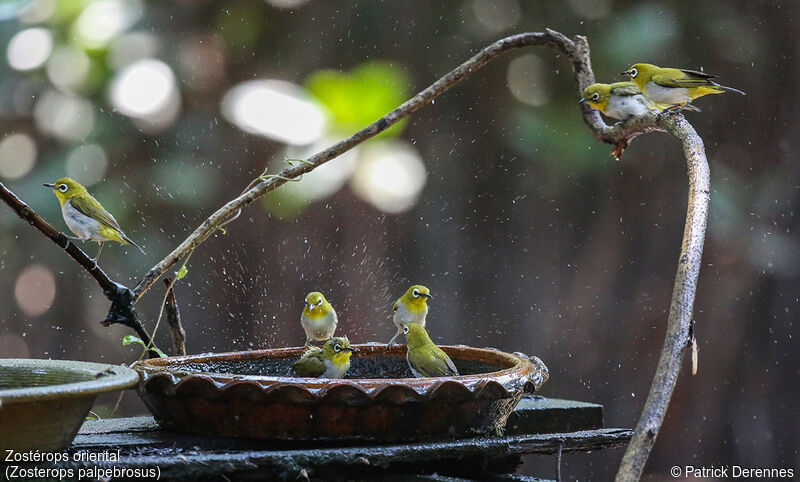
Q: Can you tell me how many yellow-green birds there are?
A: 7